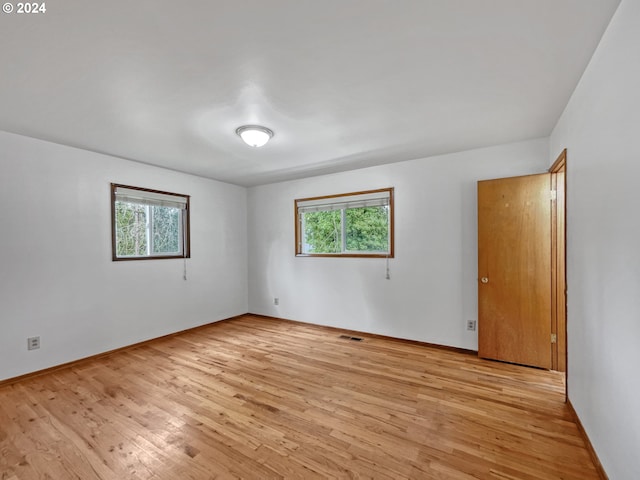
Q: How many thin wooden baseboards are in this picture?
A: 3